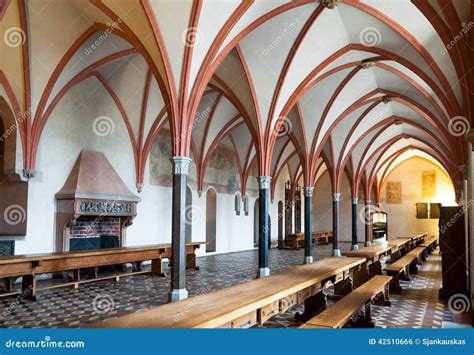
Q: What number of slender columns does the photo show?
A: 6